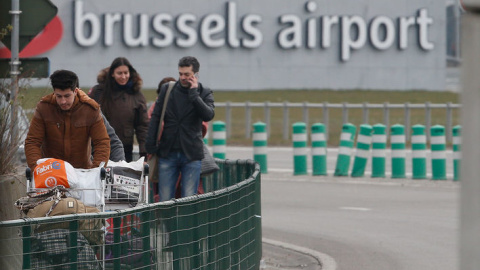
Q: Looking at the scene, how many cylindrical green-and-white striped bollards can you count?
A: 11